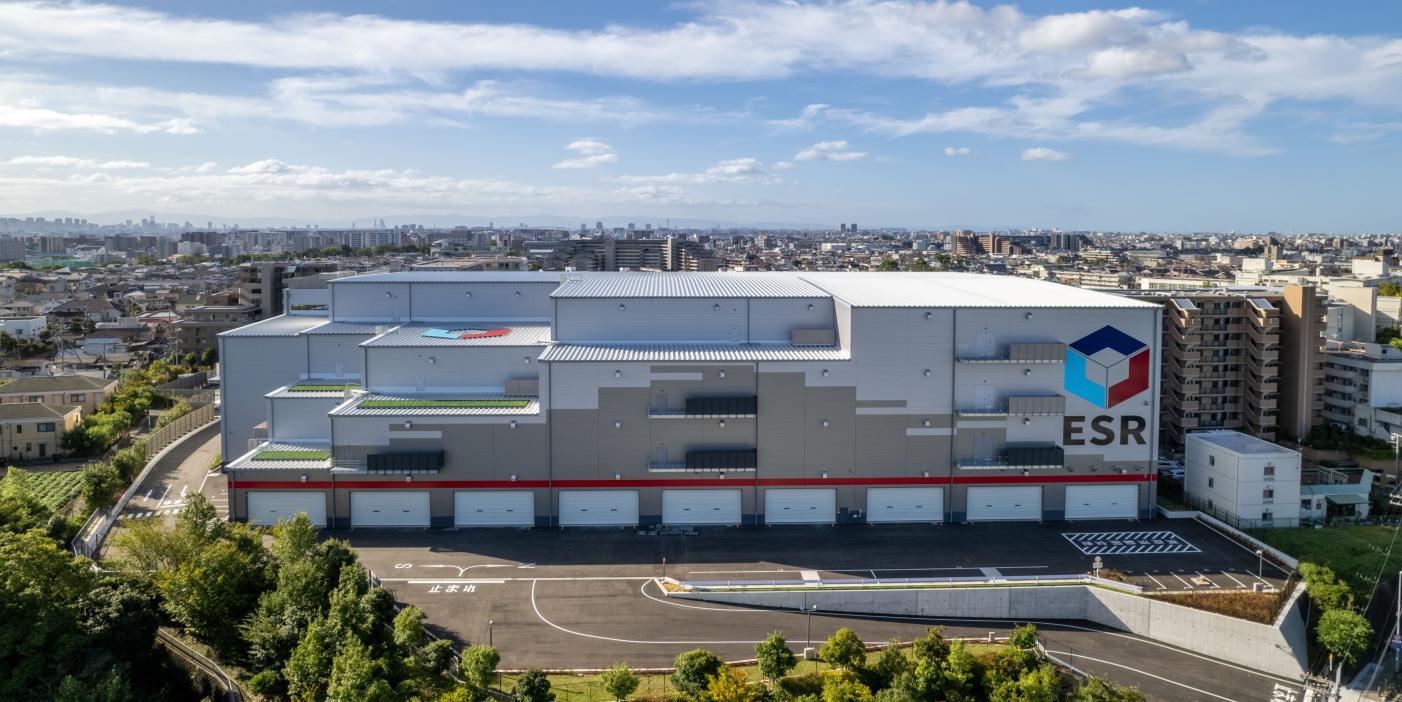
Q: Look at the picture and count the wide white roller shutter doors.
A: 9